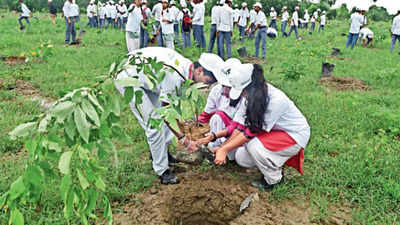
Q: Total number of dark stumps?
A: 3